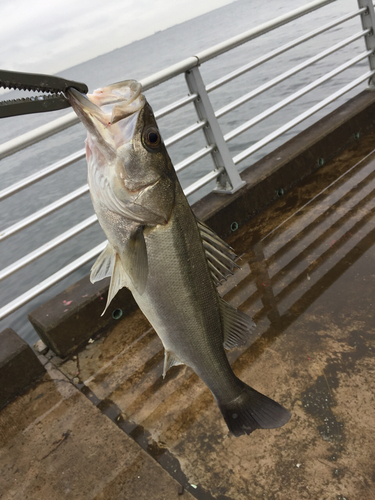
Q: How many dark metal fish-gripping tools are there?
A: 1